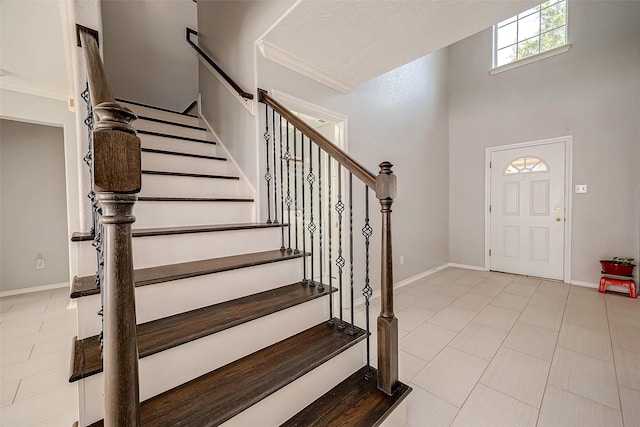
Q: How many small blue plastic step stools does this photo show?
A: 0